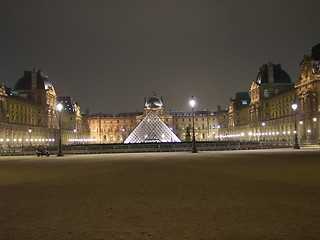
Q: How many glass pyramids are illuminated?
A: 1